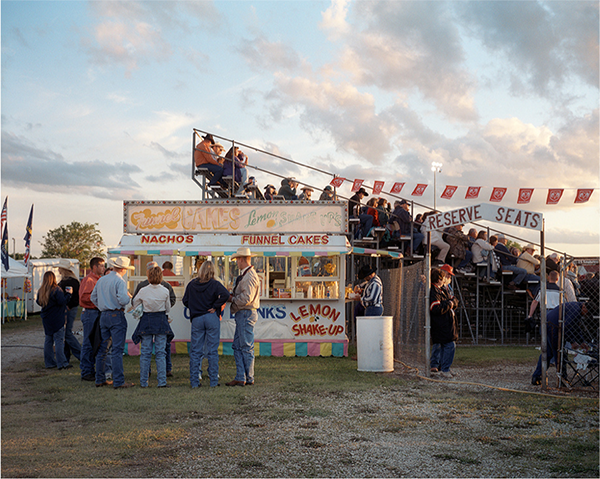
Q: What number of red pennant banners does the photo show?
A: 11